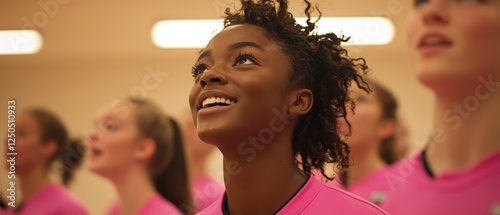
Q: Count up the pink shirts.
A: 6